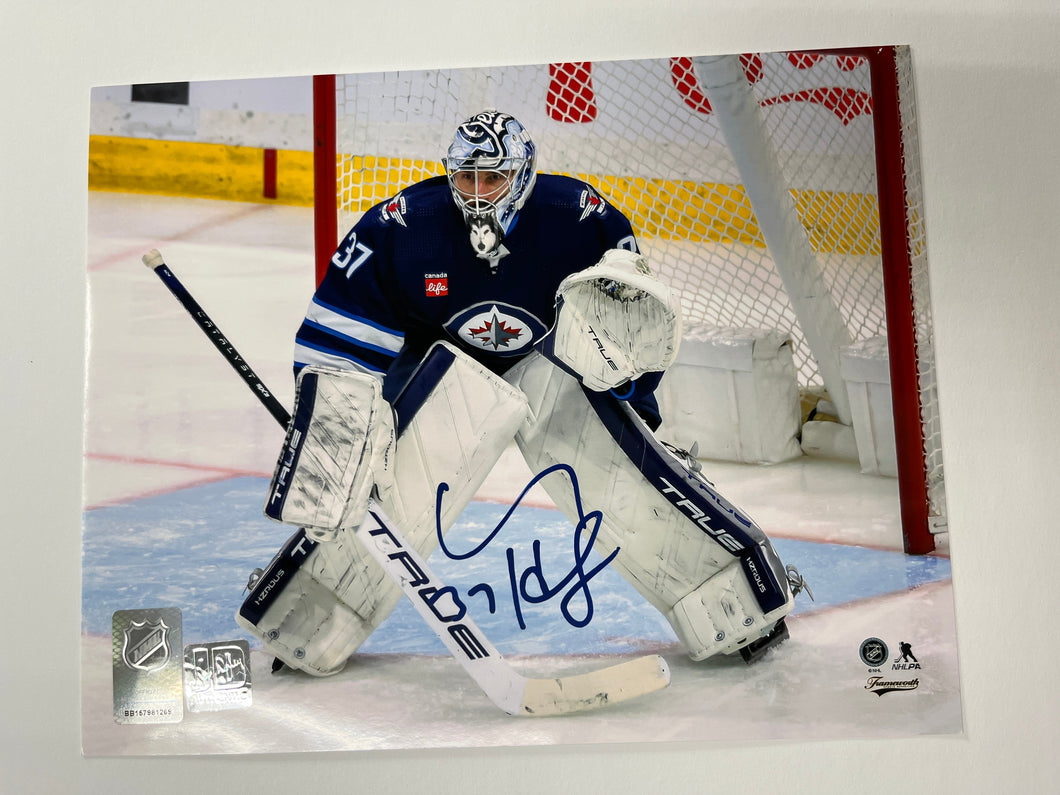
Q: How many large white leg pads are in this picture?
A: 2